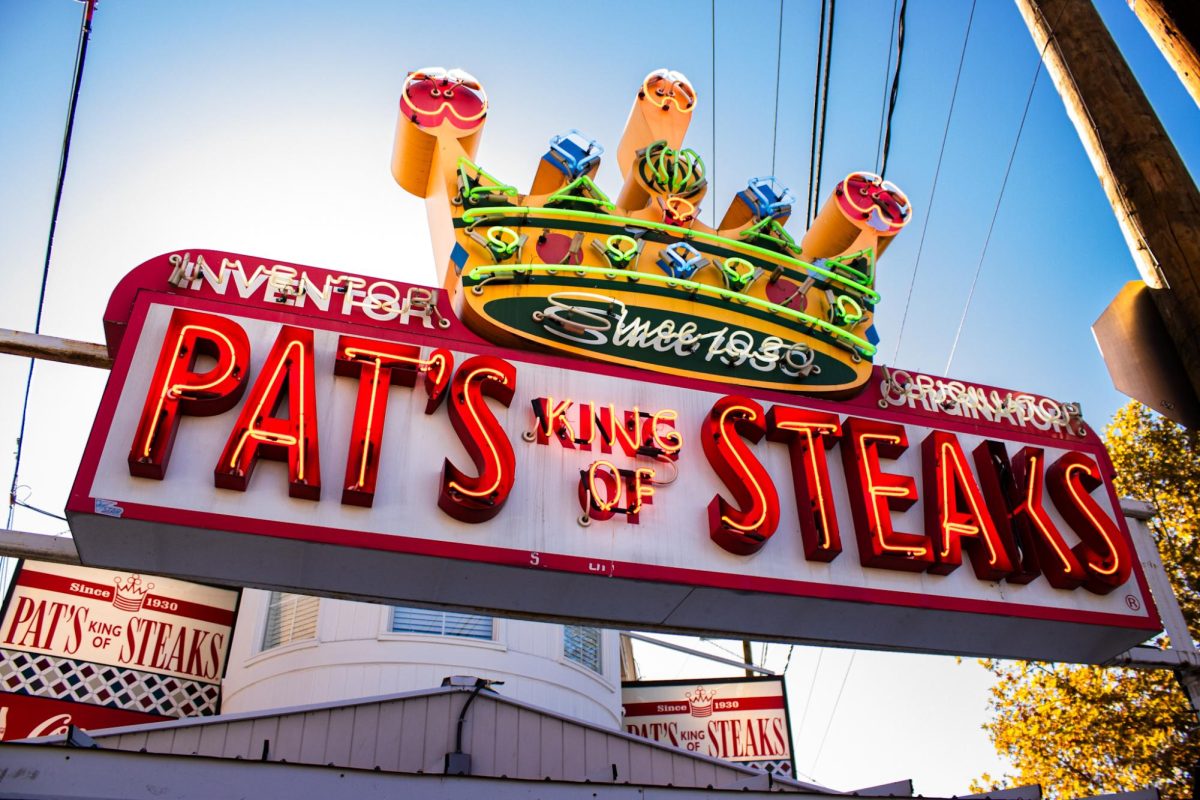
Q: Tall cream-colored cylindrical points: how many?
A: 3